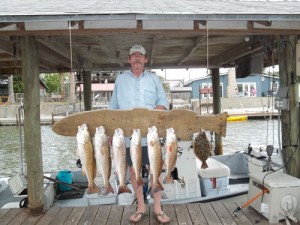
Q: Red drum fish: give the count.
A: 6